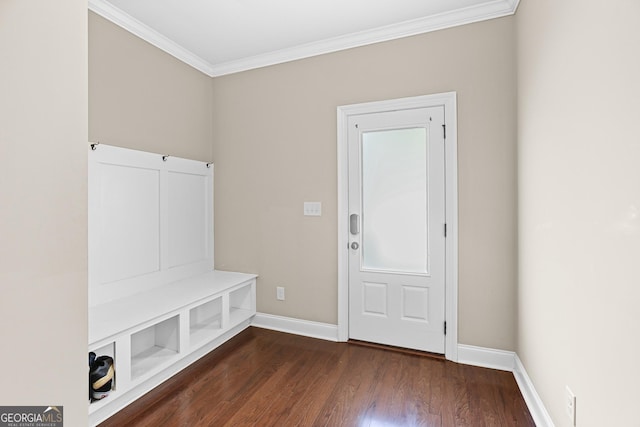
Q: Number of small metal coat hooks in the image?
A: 3